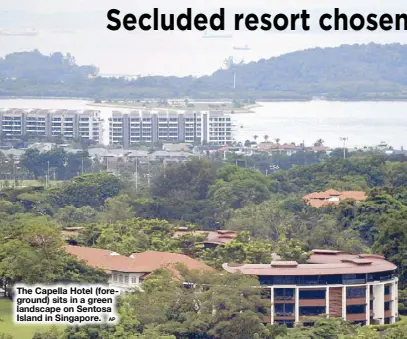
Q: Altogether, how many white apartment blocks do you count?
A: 2